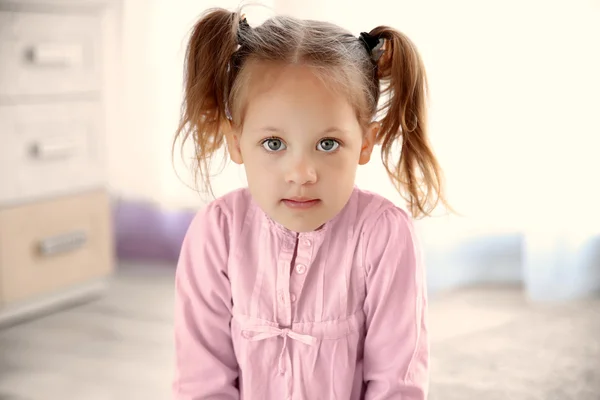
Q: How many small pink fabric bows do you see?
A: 1